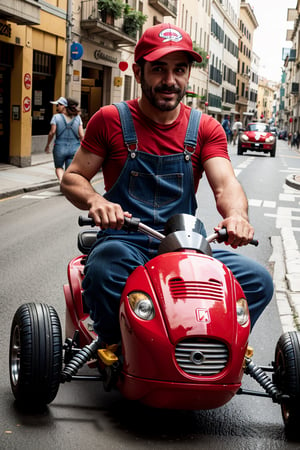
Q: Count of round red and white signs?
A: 2